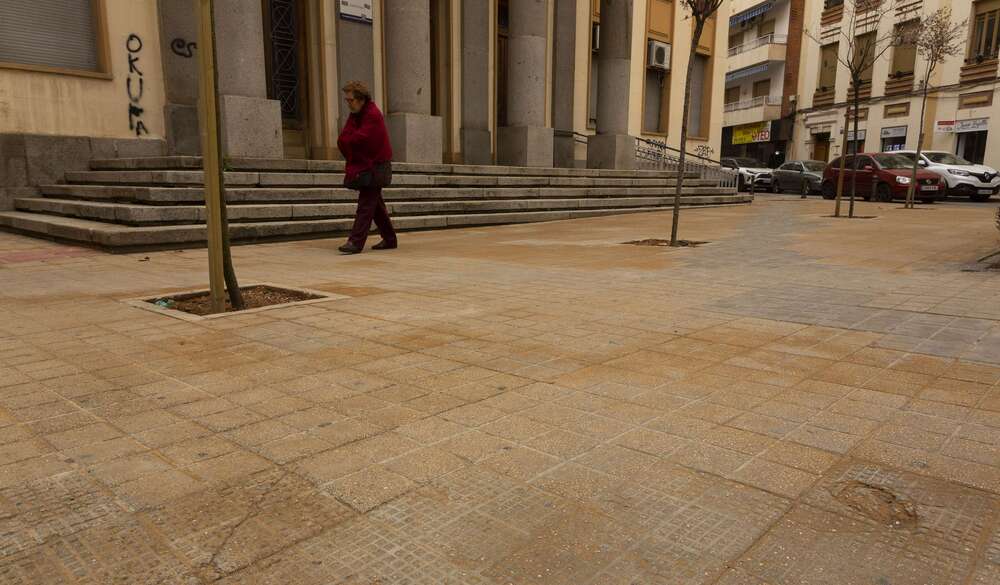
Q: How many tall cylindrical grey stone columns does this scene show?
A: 4